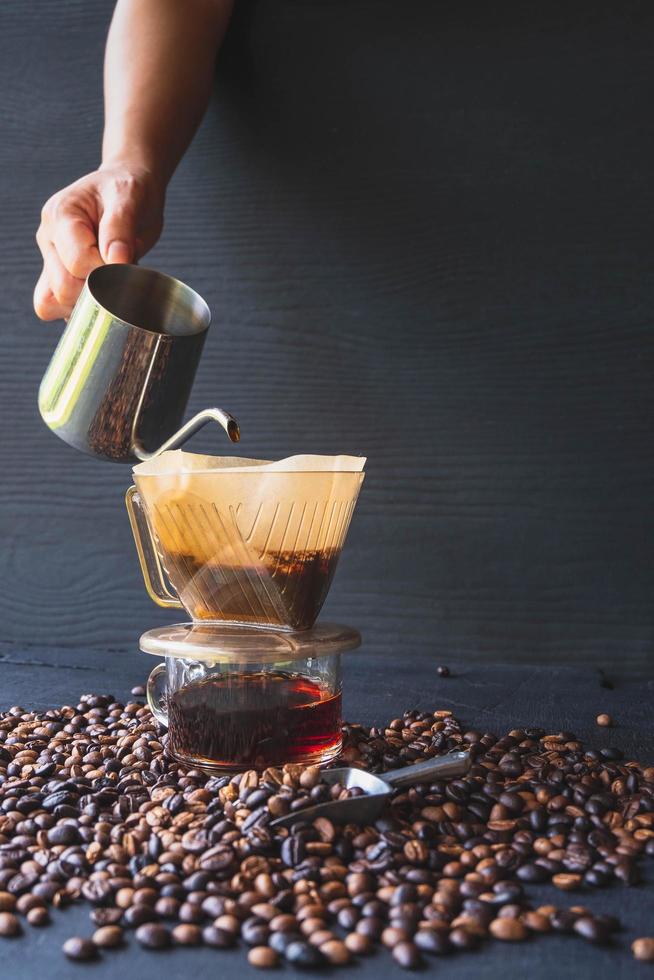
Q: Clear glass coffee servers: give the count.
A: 1